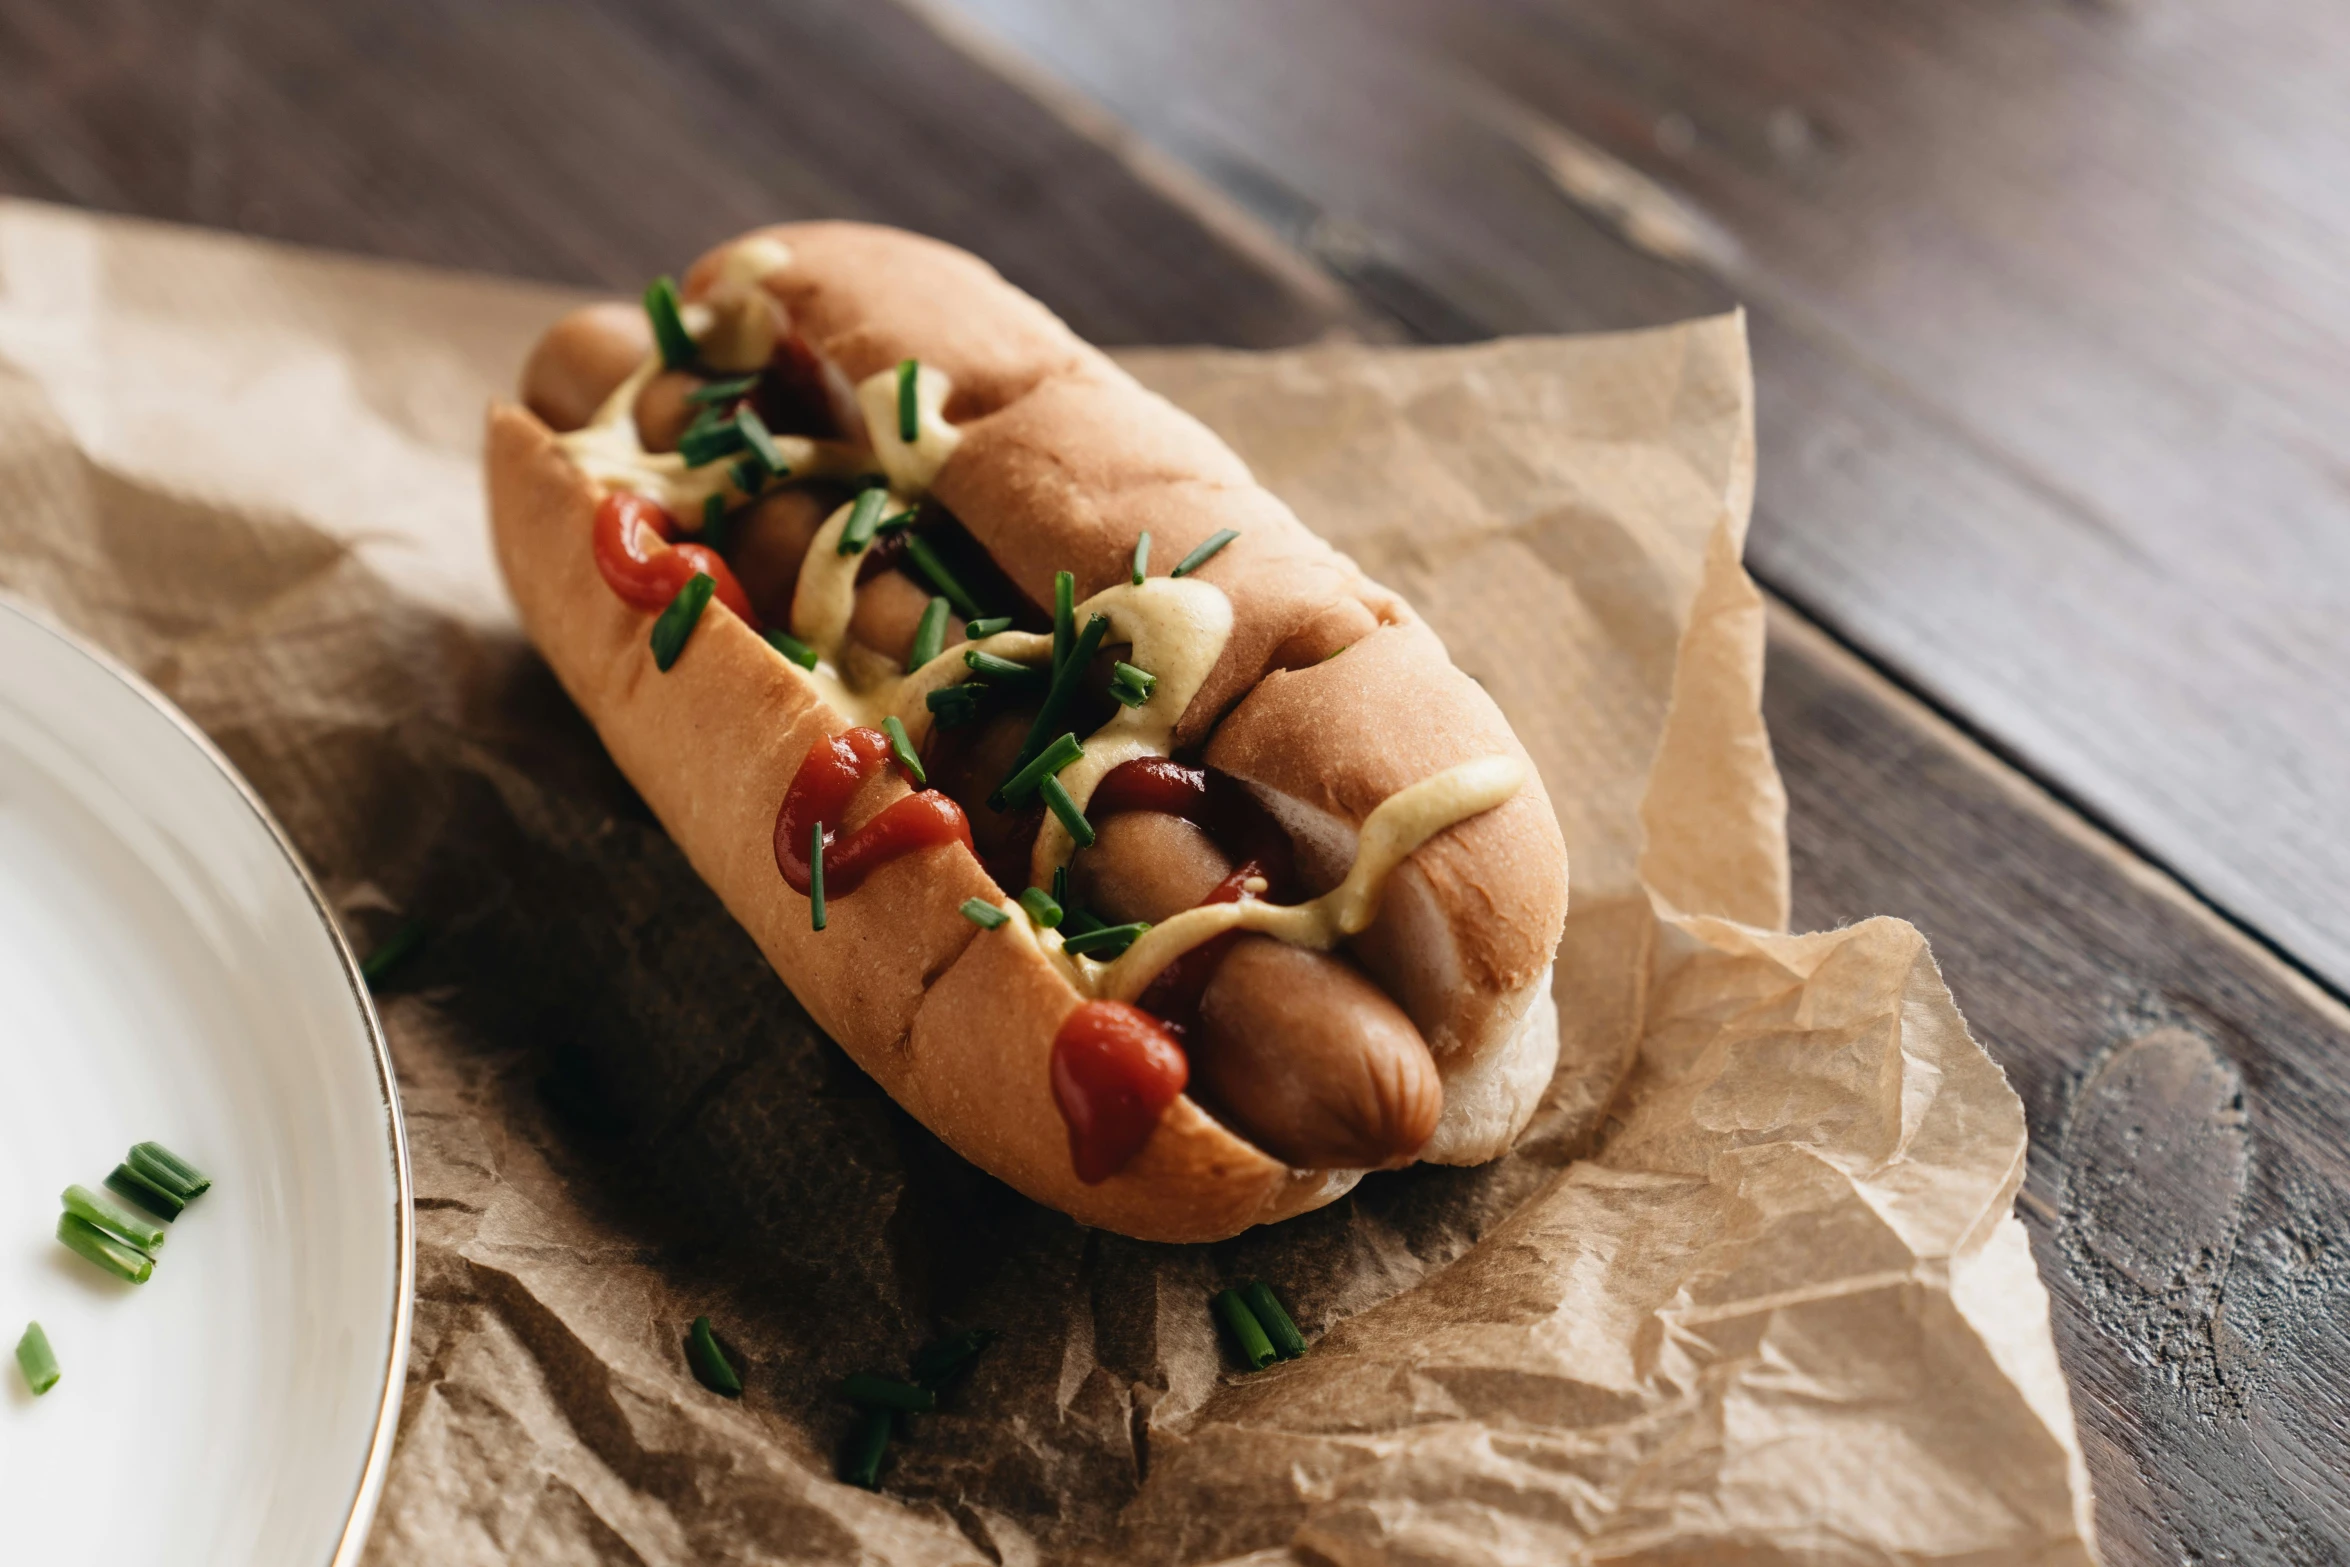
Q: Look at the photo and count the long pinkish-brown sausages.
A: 1